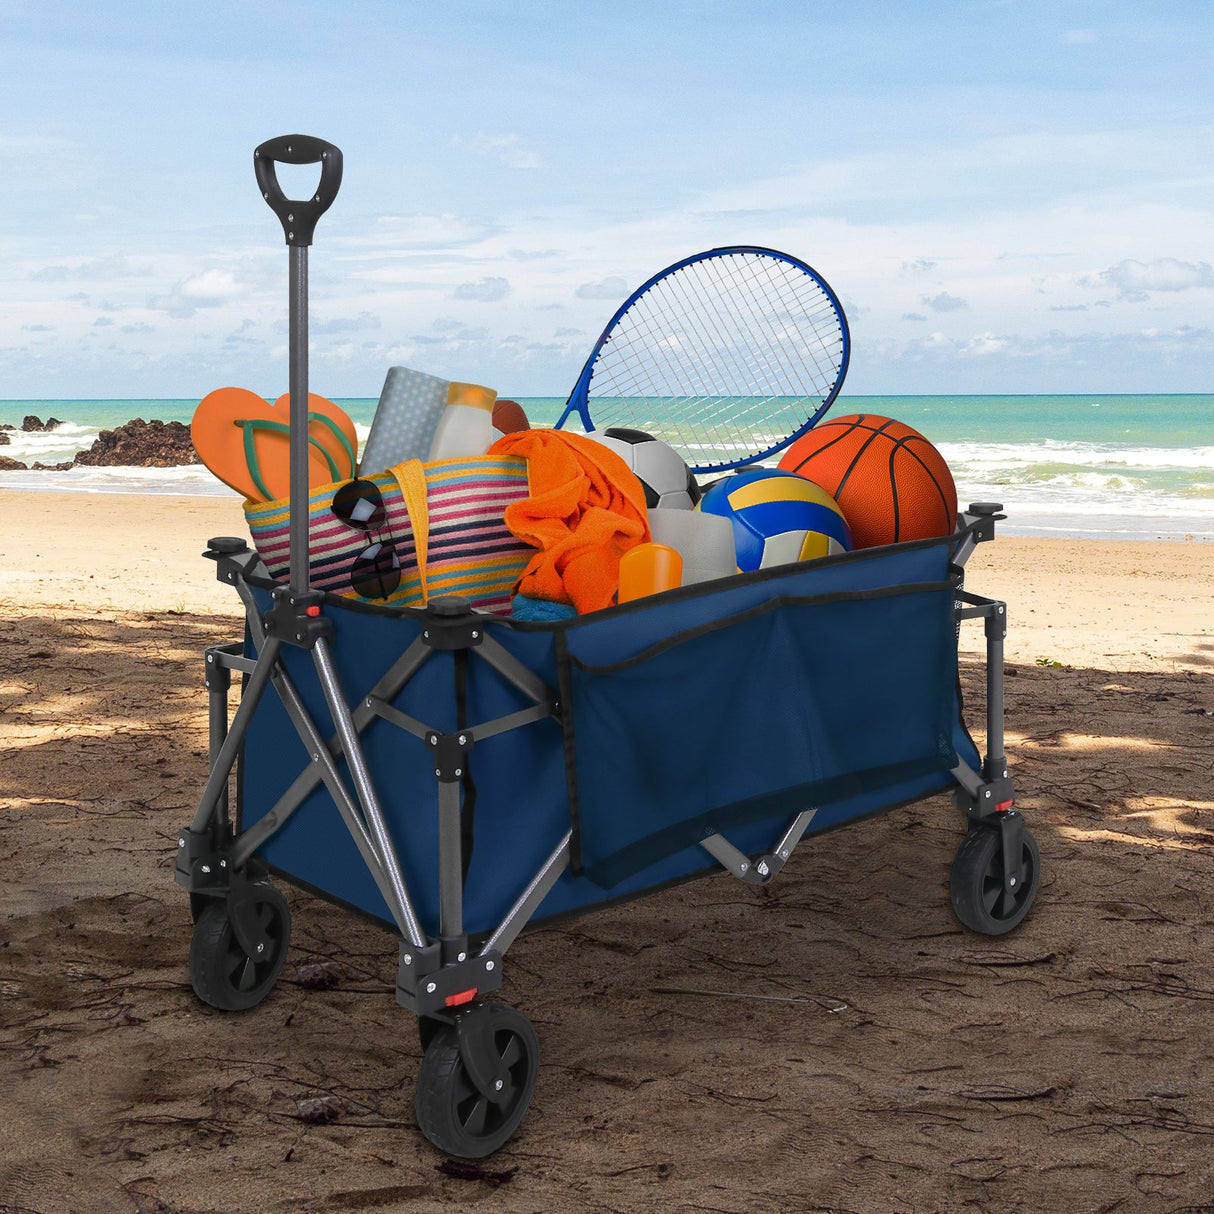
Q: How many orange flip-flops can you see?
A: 2